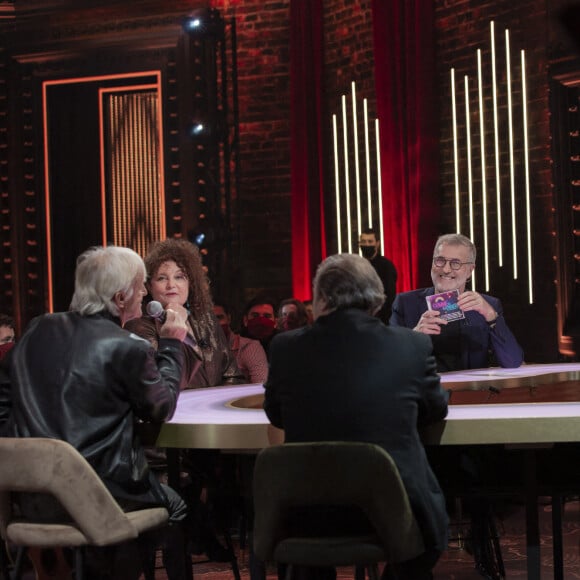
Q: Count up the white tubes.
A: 11